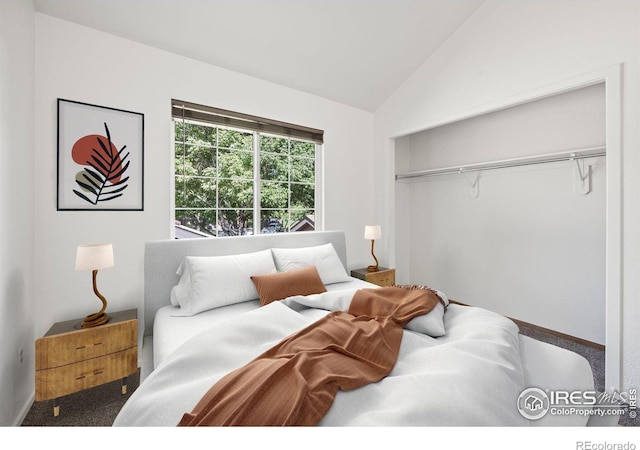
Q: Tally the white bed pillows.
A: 2